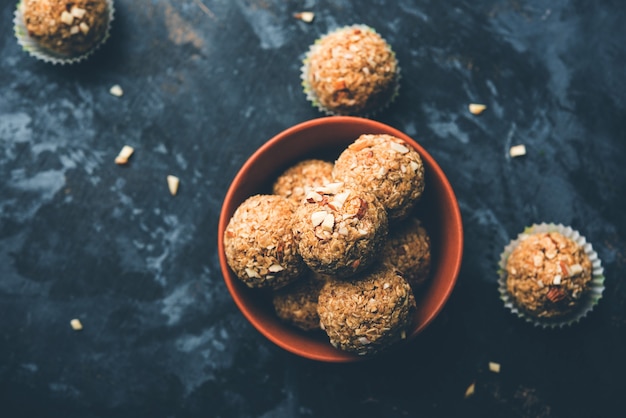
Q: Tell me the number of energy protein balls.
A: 10